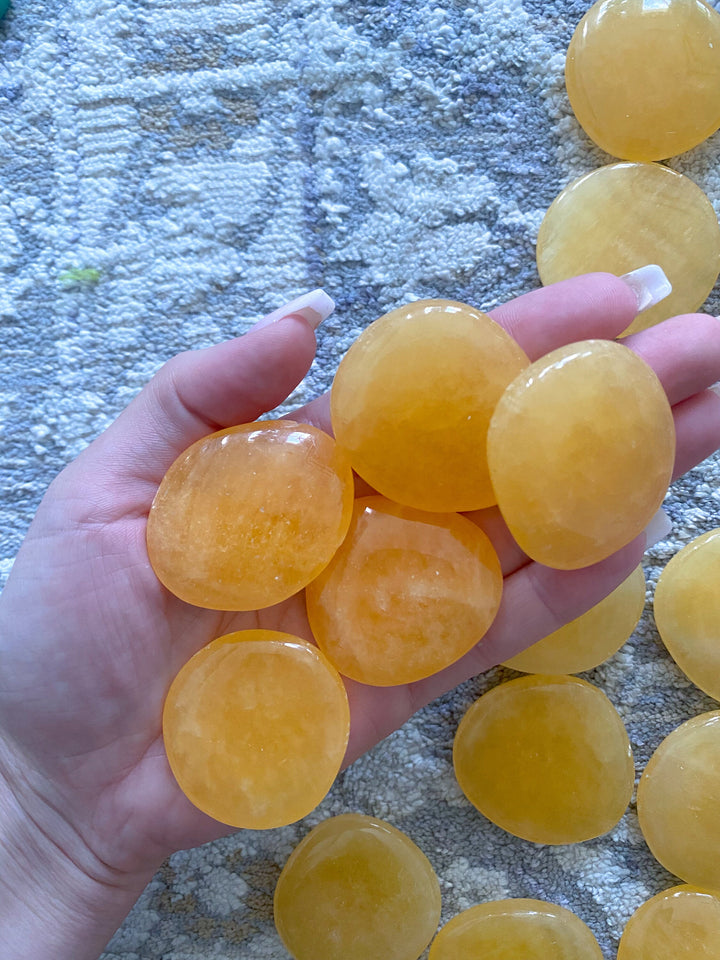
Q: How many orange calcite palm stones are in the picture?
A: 14